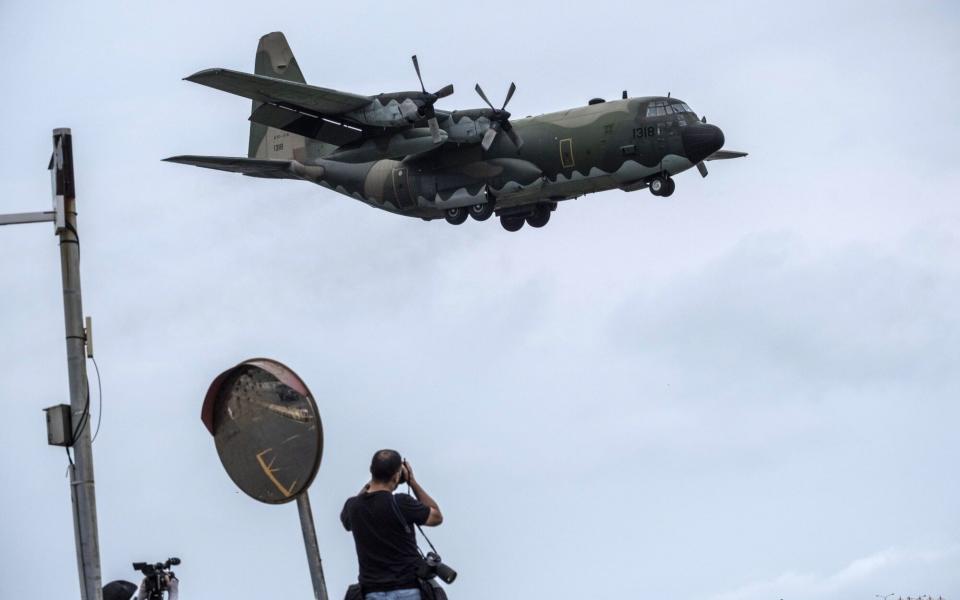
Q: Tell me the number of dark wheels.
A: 6